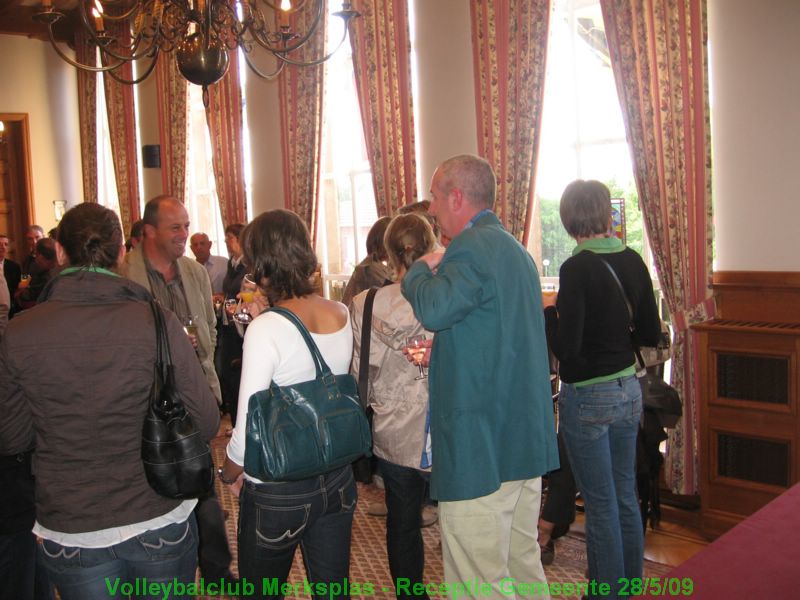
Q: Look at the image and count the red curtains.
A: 8